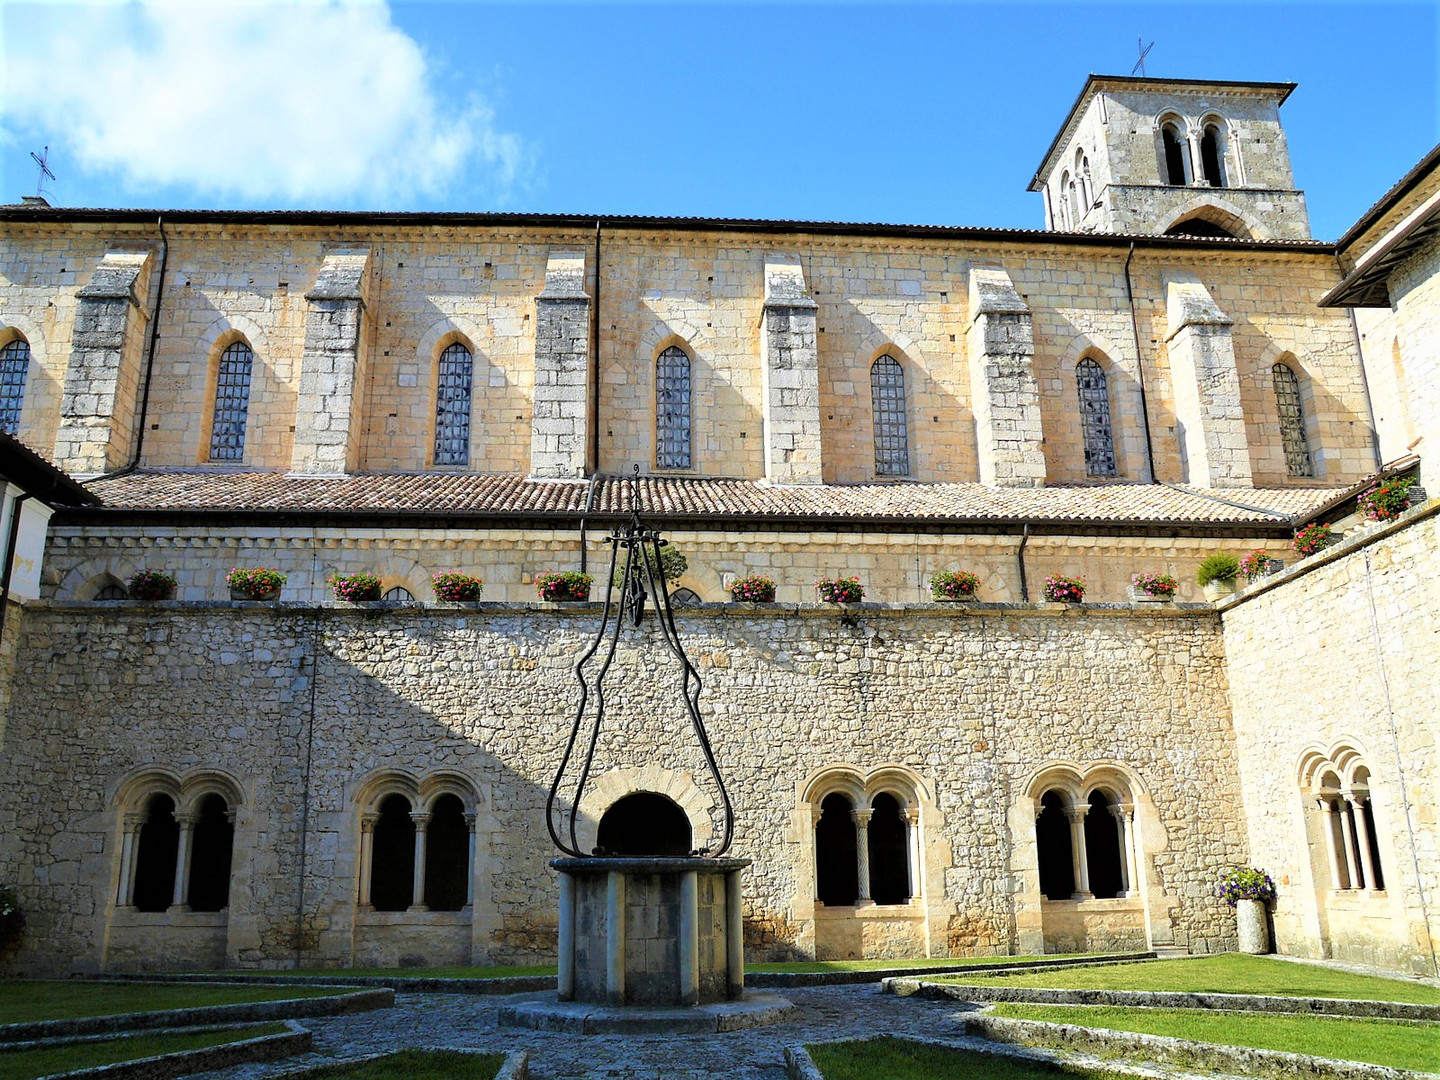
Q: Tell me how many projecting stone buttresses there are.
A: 6